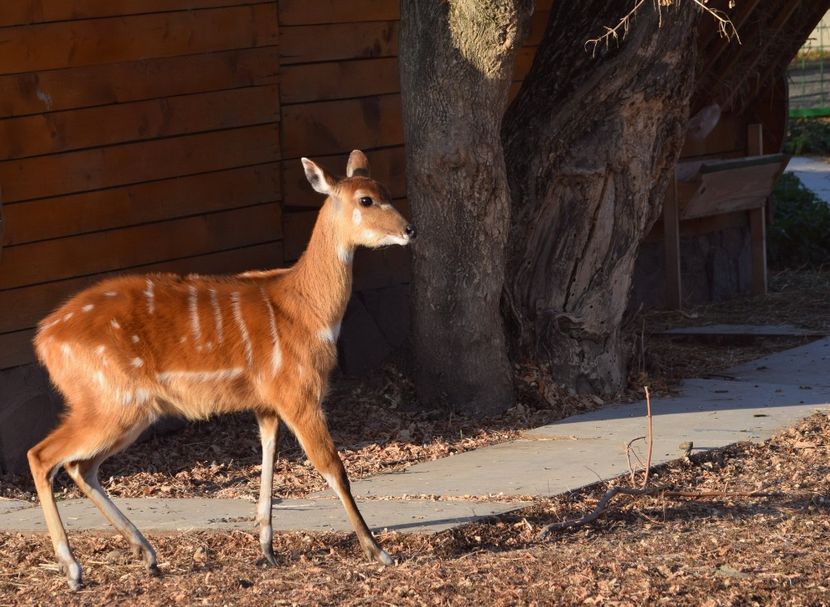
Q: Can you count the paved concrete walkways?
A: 1